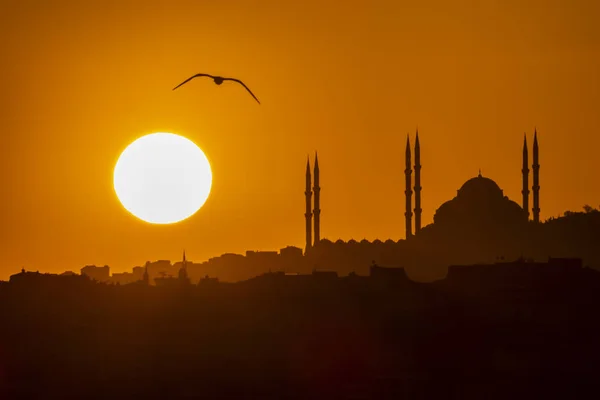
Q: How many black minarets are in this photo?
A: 6